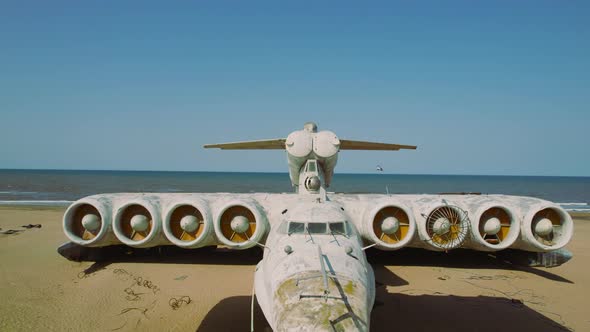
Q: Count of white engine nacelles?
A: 8